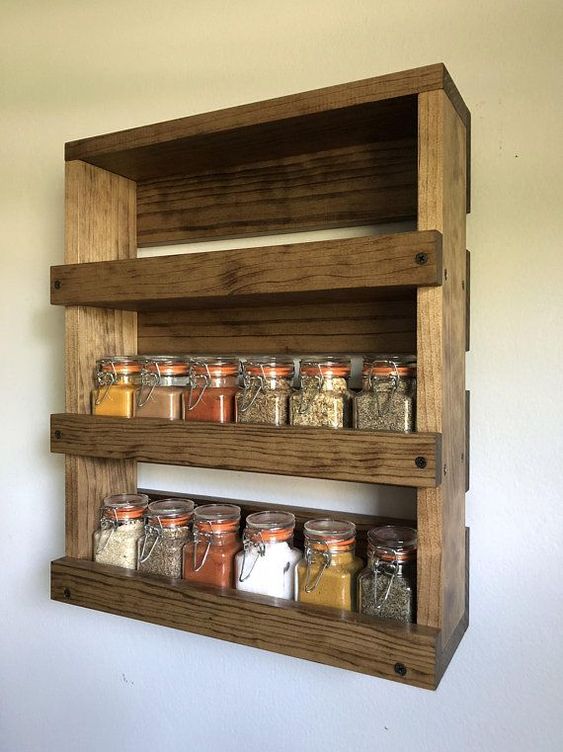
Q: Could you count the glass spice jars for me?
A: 12